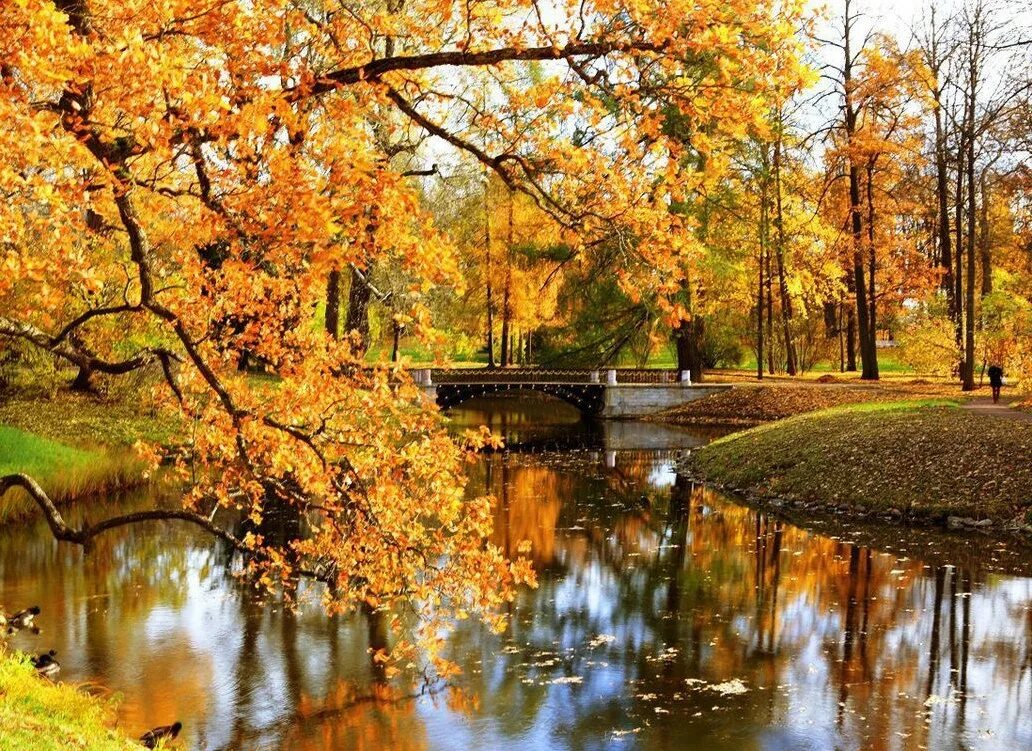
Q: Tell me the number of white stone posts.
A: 4